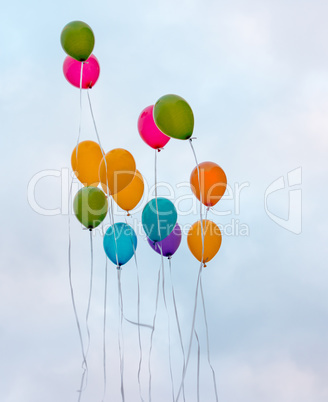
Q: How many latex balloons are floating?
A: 13